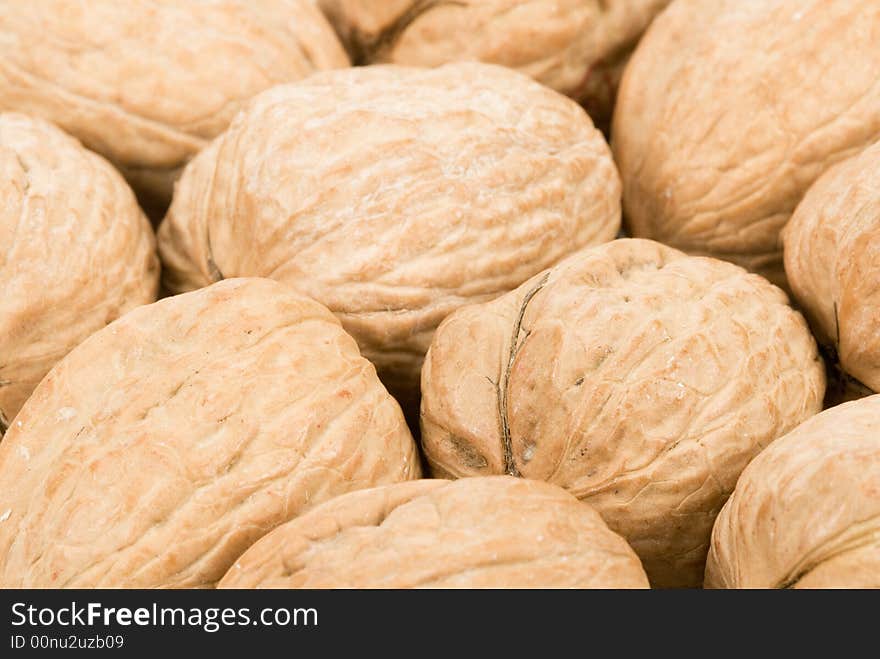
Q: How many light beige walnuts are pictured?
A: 10